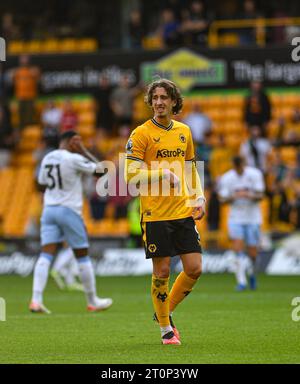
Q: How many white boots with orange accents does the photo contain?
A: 2